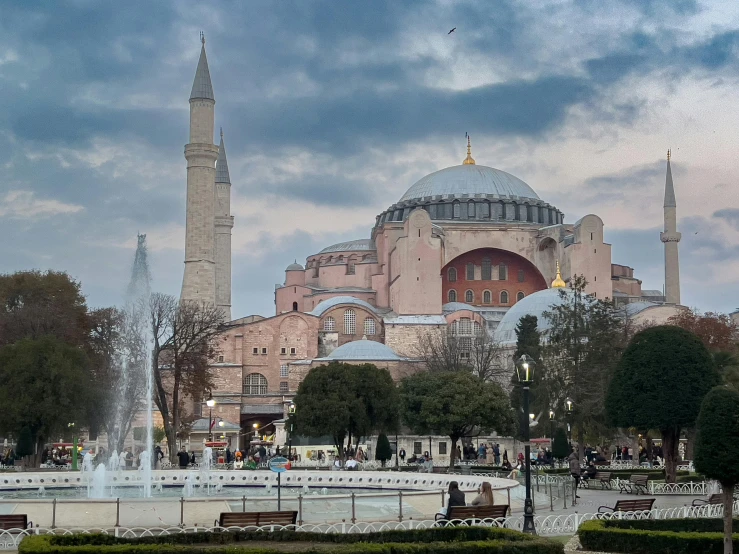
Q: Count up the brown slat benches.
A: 7